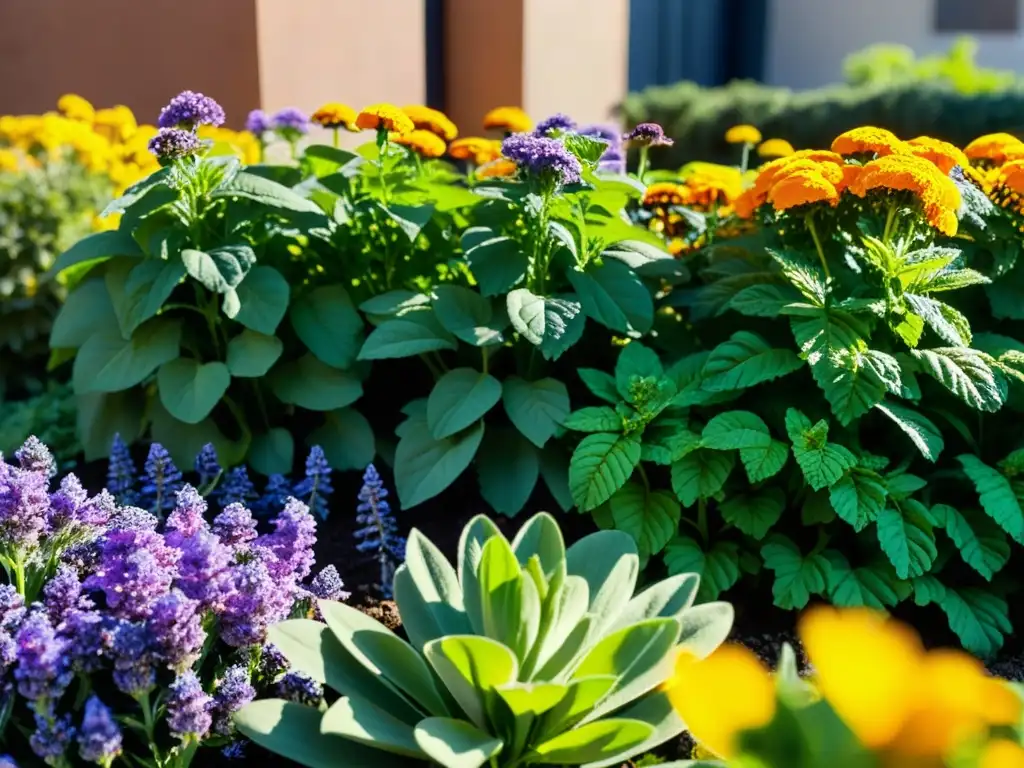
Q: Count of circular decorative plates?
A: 0